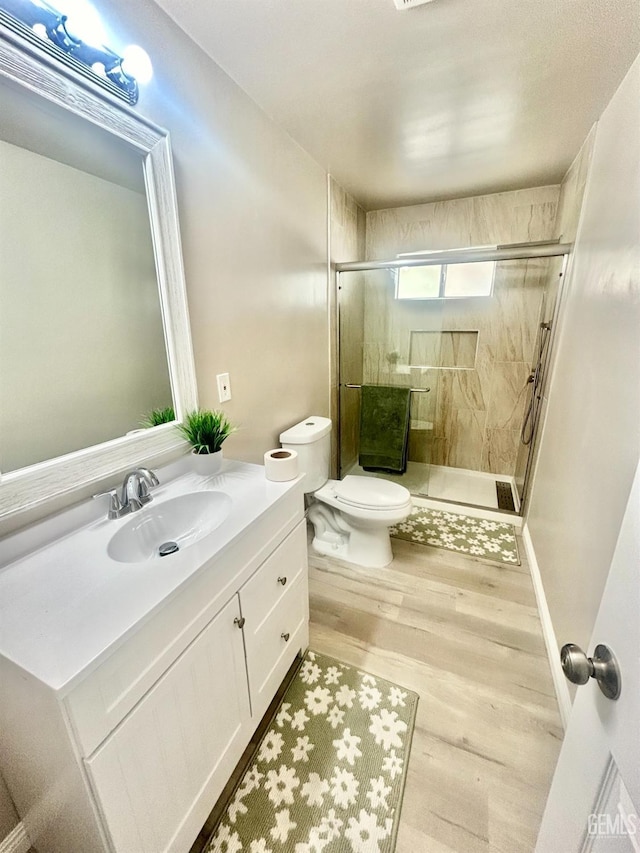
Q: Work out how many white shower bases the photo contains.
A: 1